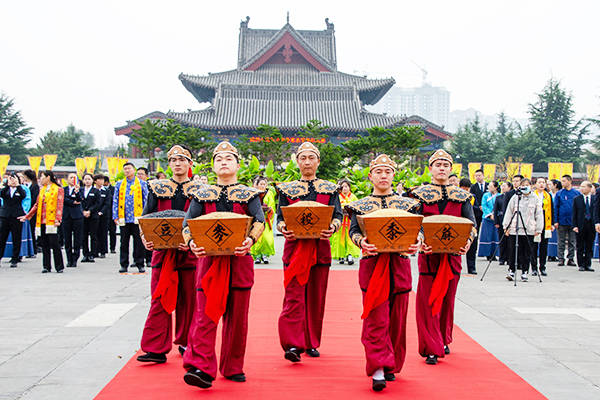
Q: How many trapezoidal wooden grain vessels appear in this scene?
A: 5